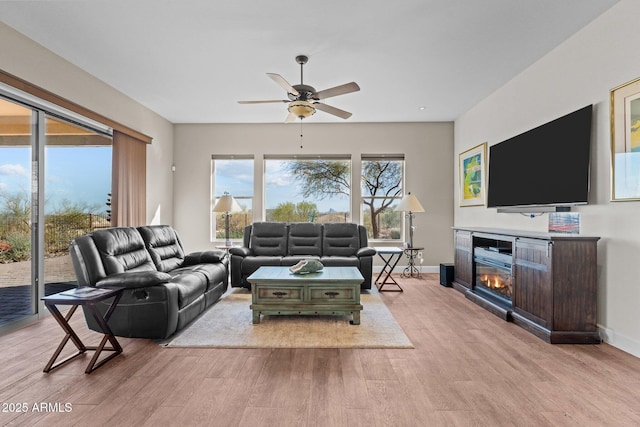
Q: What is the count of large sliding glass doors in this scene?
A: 1